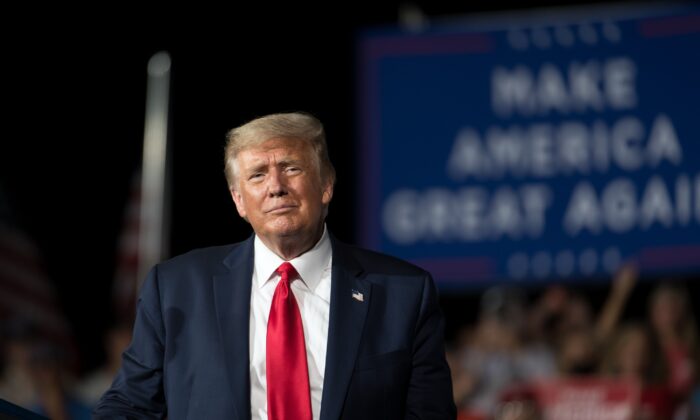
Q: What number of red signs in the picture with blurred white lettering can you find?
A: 1